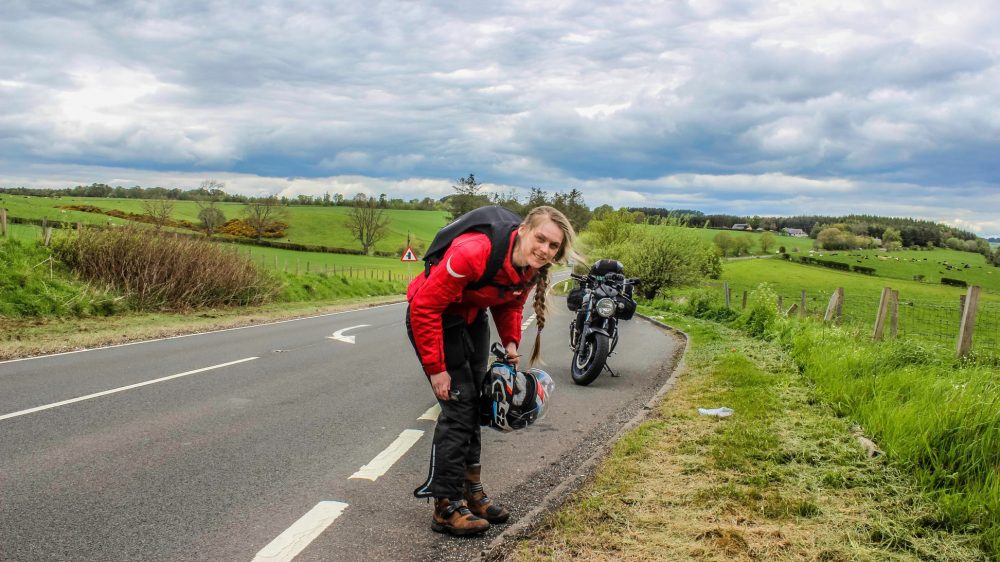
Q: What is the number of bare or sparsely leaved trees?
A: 4